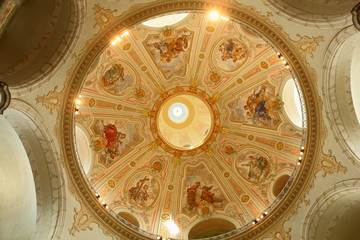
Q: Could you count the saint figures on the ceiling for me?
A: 8